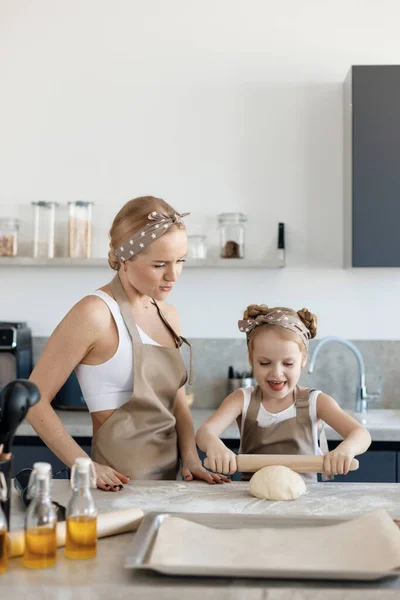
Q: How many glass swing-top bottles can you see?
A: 3